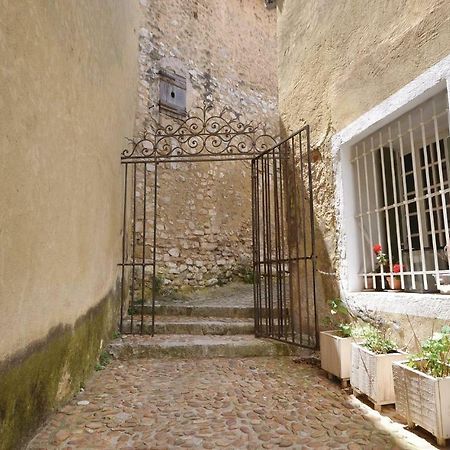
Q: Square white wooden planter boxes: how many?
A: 3